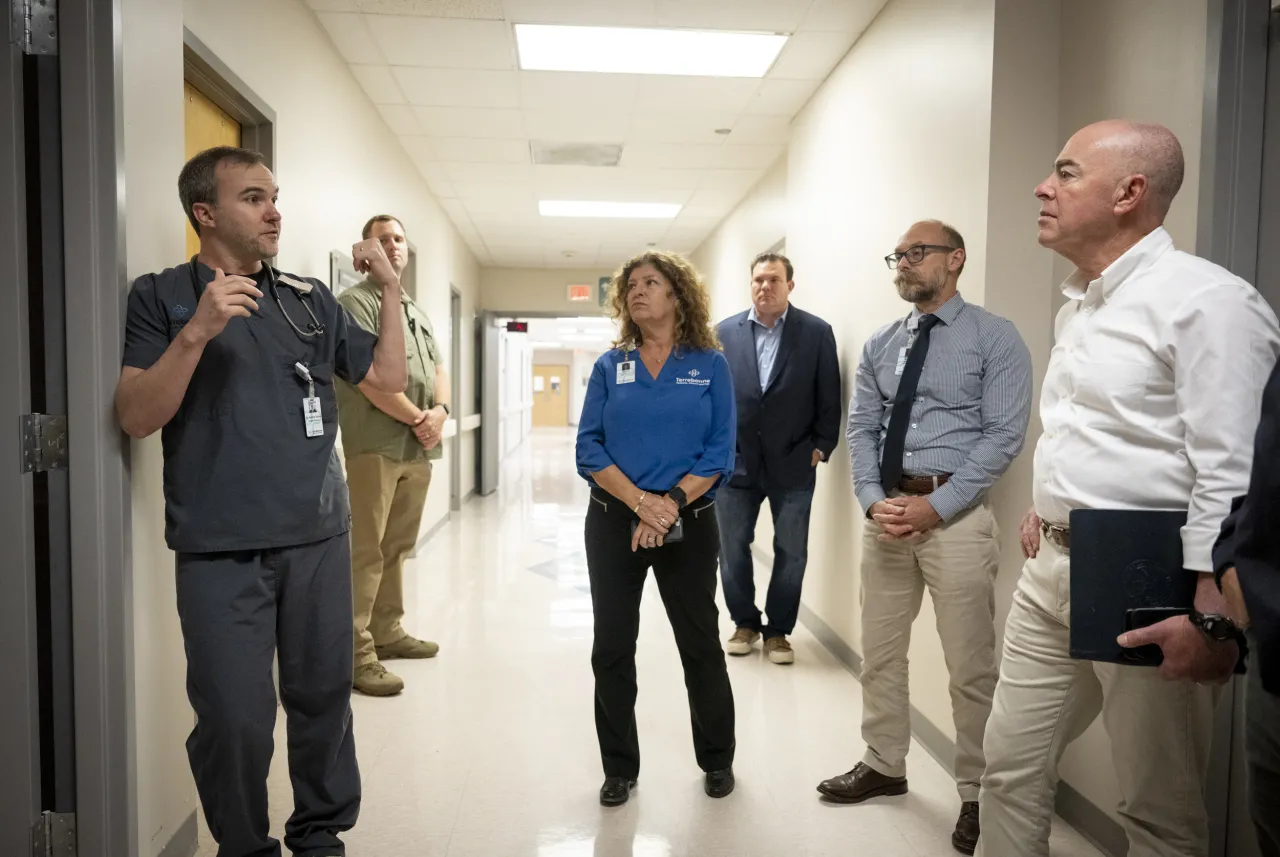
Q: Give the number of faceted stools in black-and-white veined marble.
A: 0